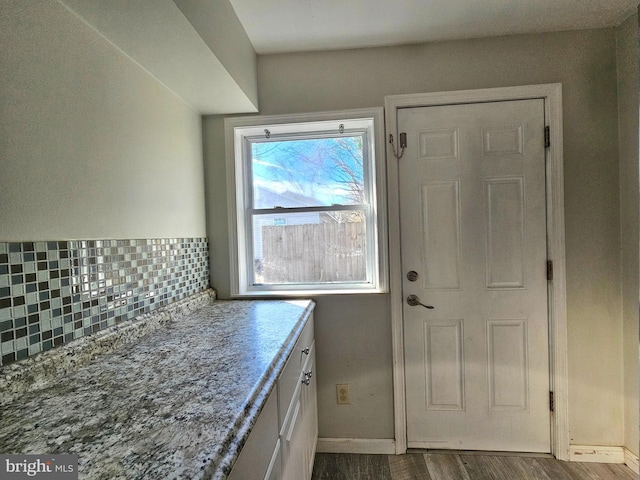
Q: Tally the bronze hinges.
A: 3